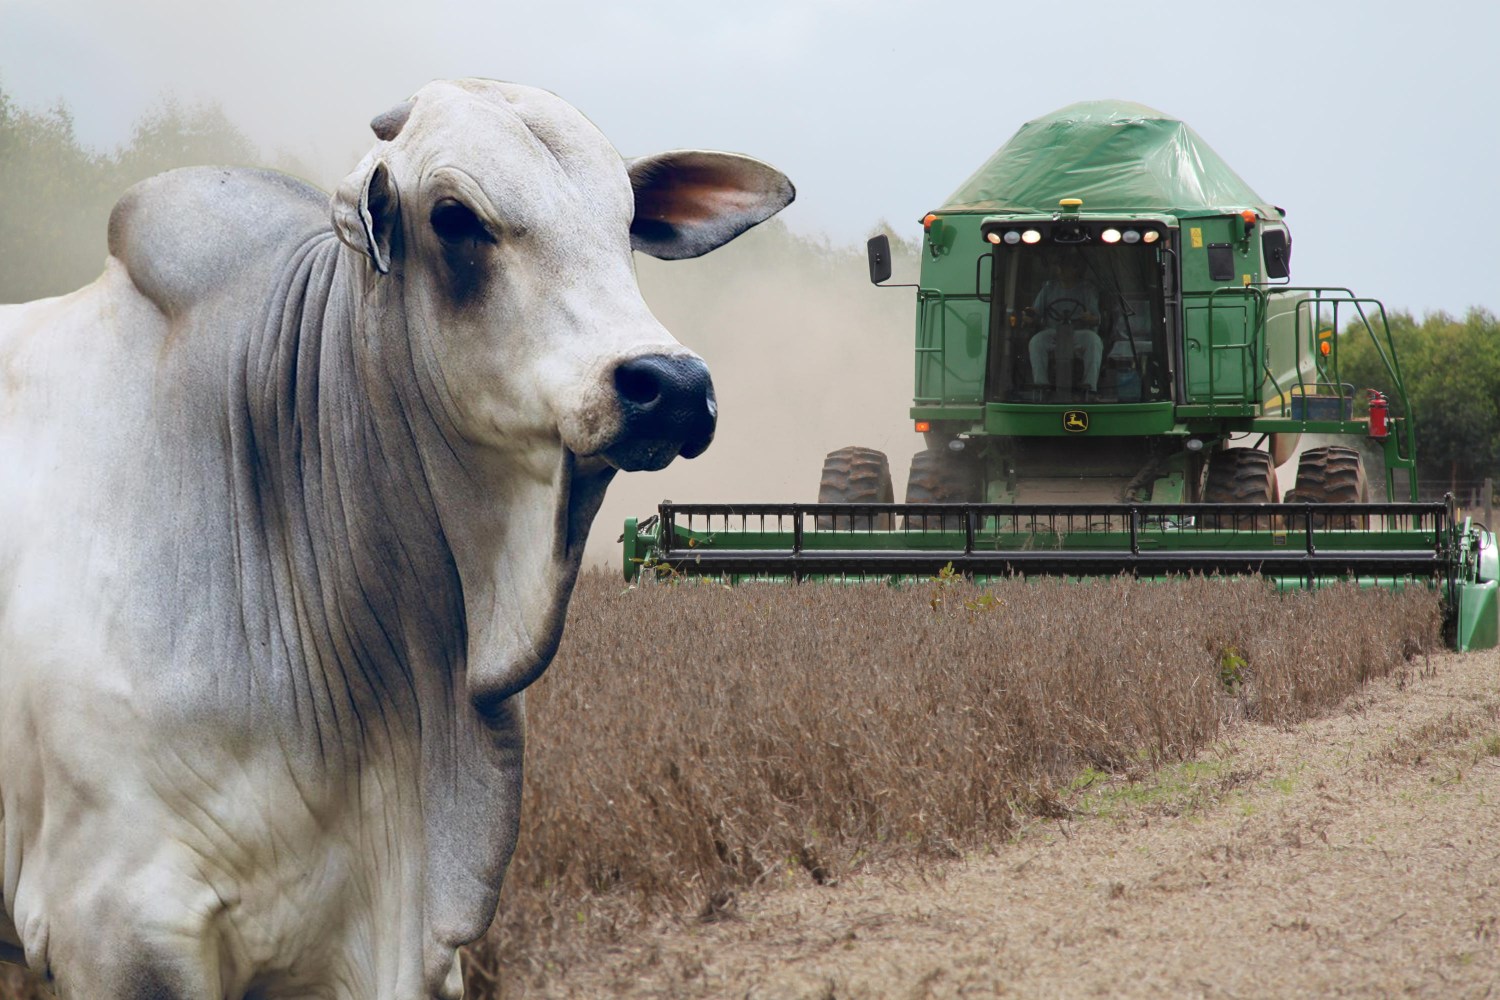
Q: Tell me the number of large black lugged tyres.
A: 4